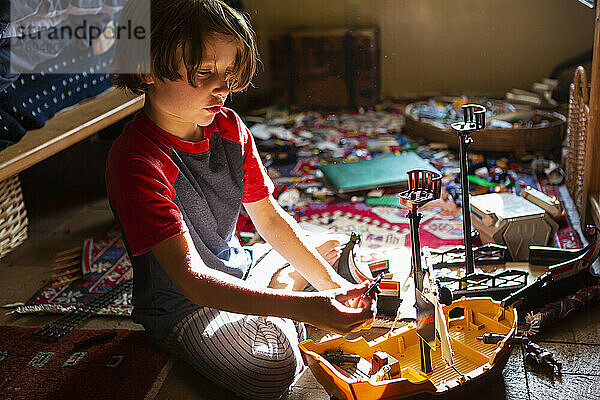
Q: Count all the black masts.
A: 2